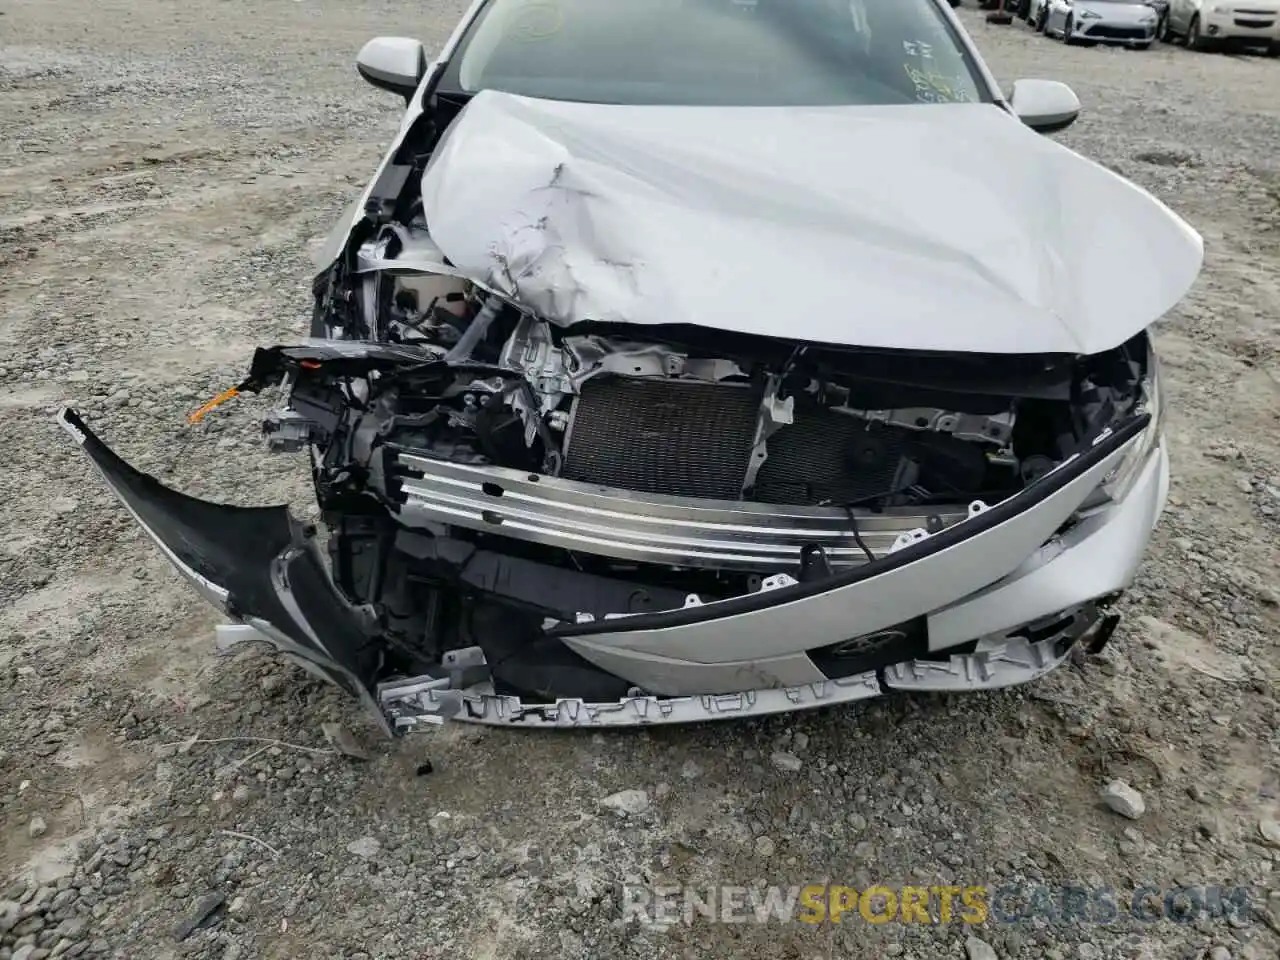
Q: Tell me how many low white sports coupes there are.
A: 1